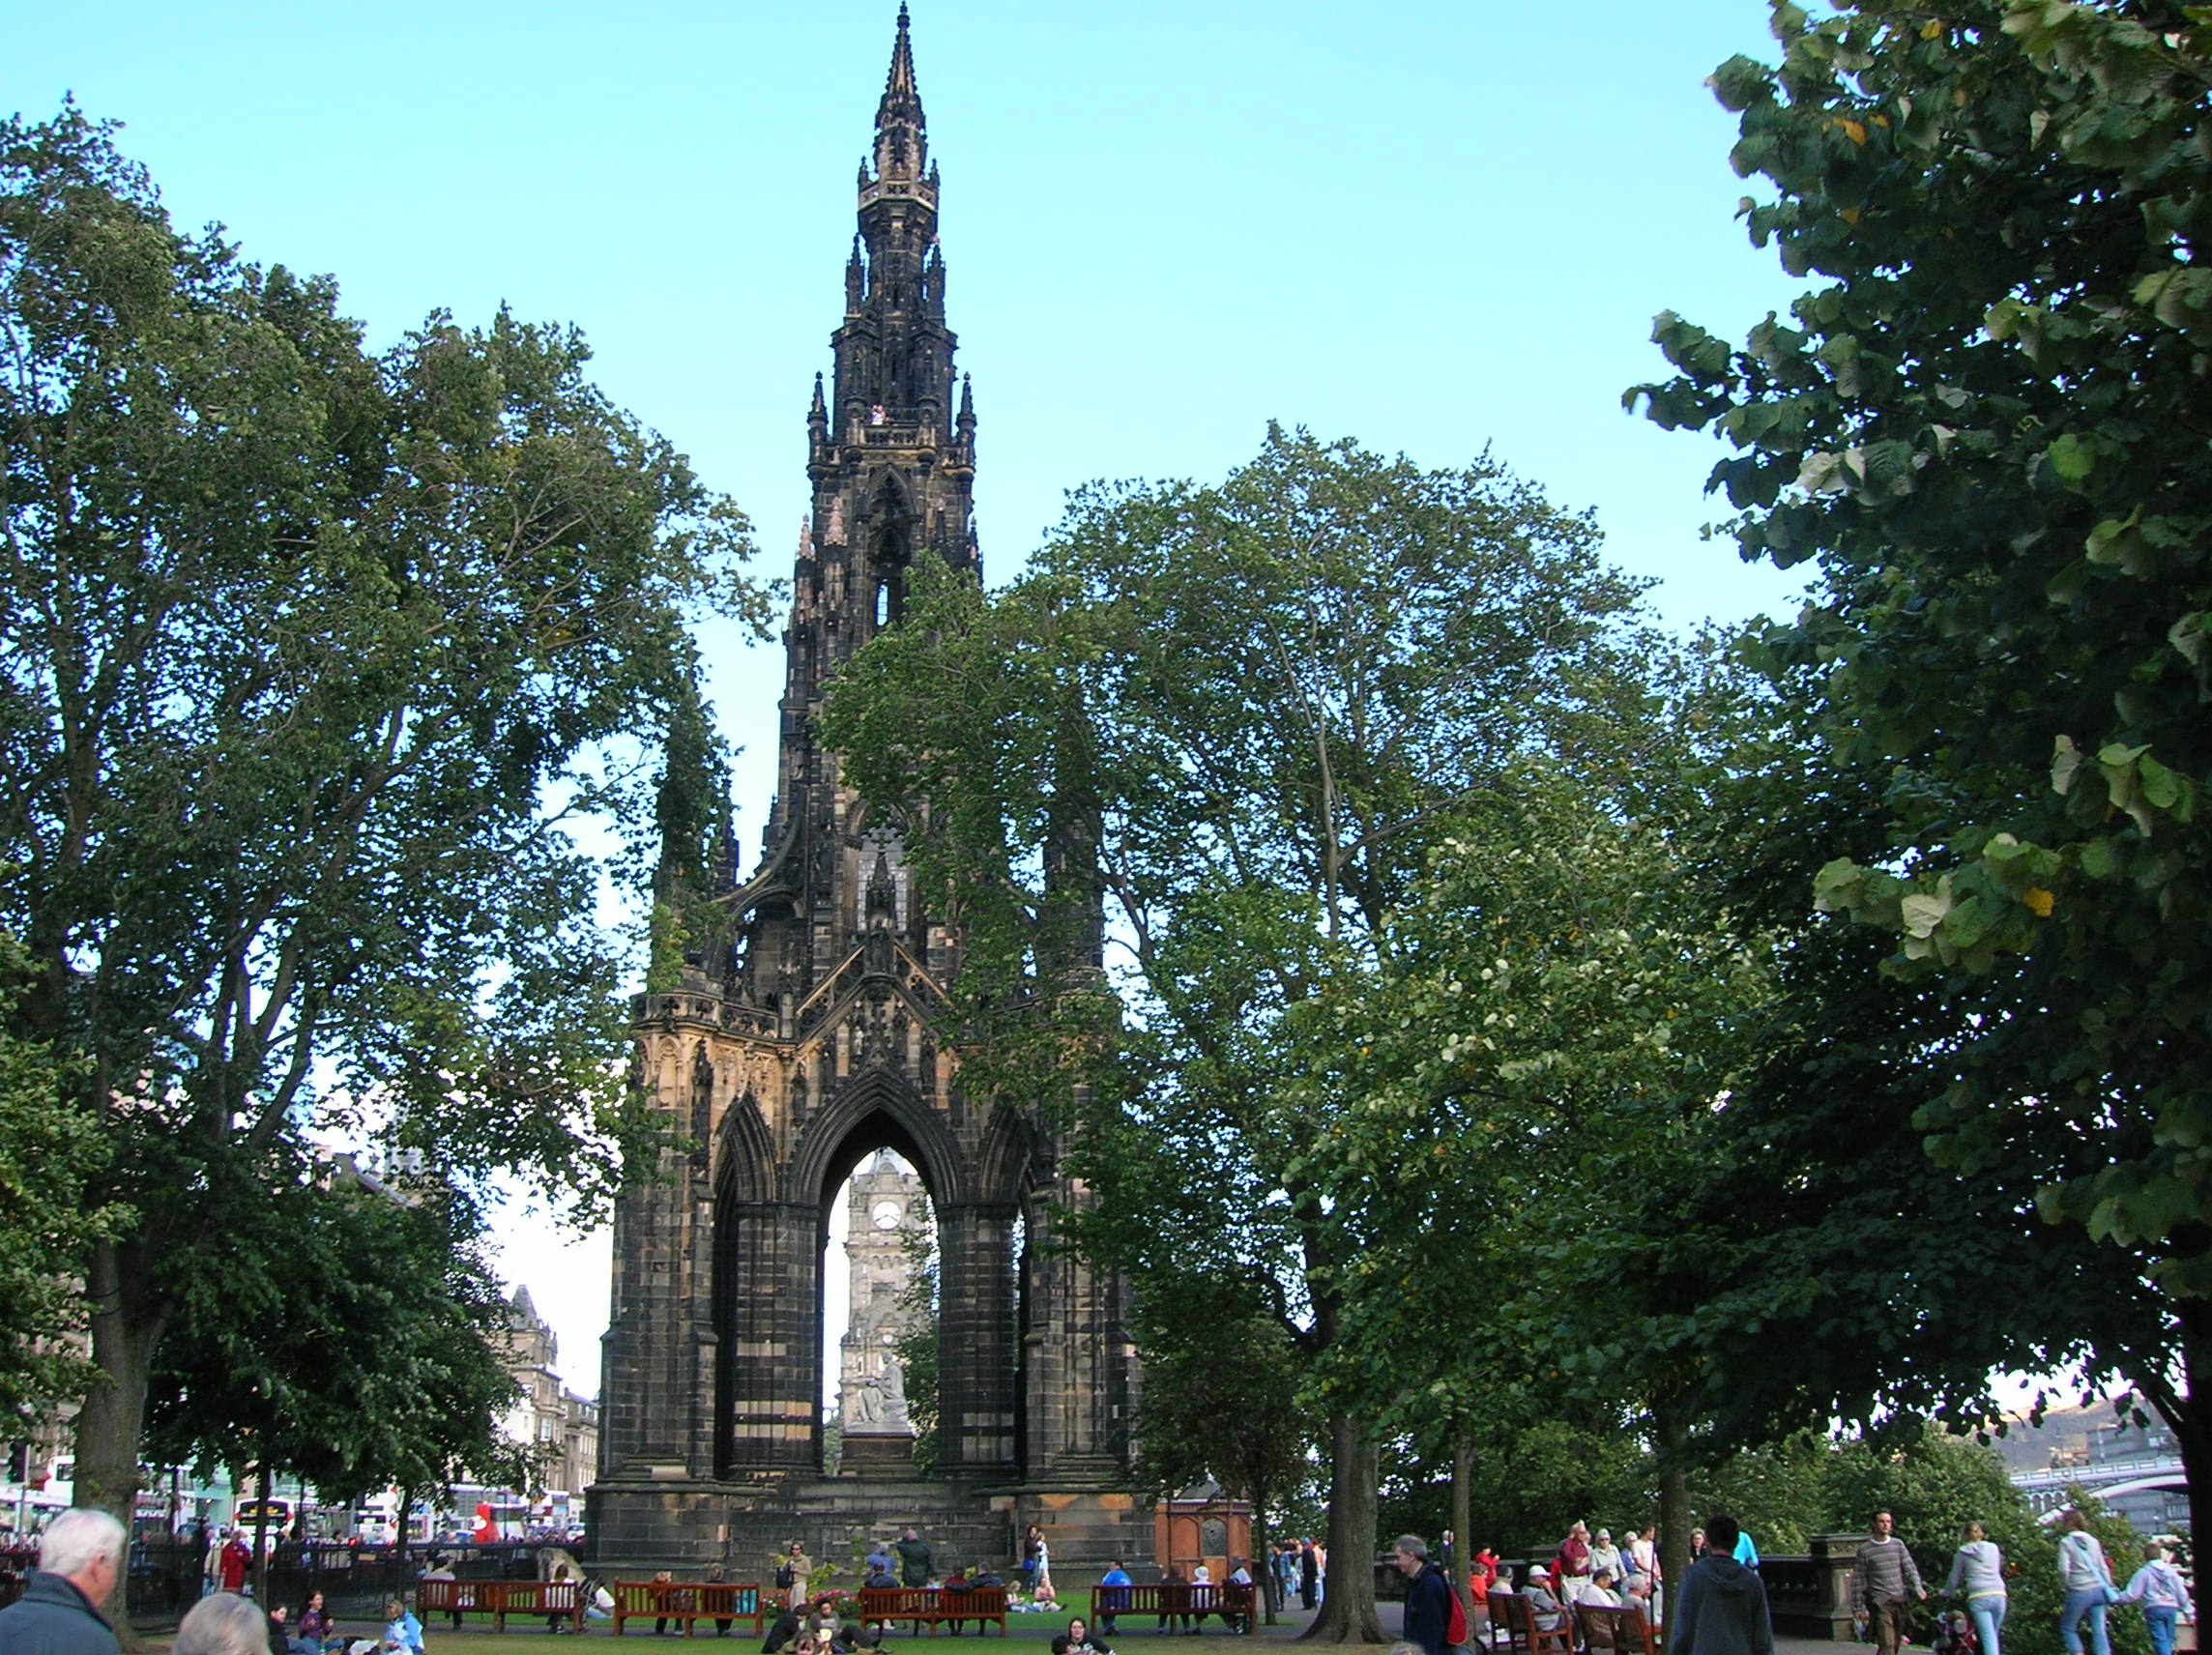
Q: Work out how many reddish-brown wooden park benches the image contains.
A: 6